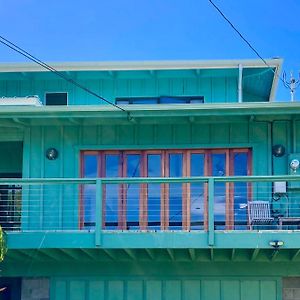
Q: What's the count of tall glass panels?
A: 8